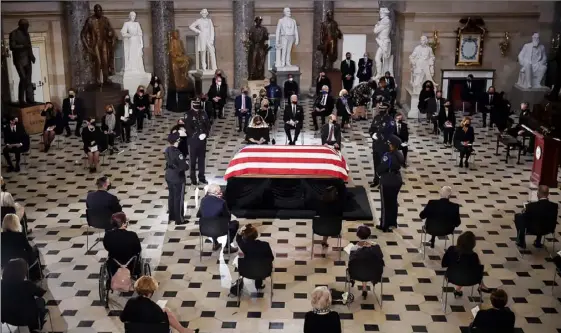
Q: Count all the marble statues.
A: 6